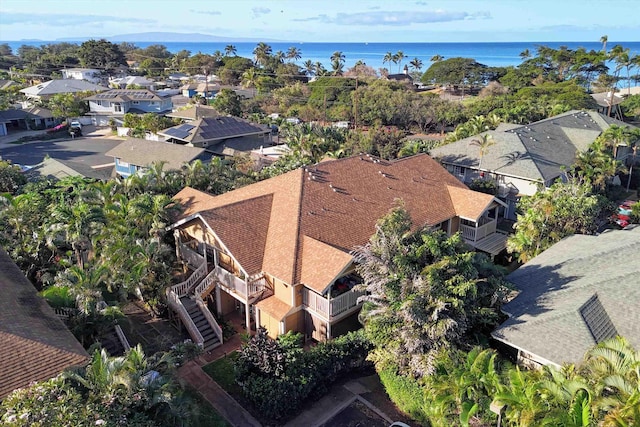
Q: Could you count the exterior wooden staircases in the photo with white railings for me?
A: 1